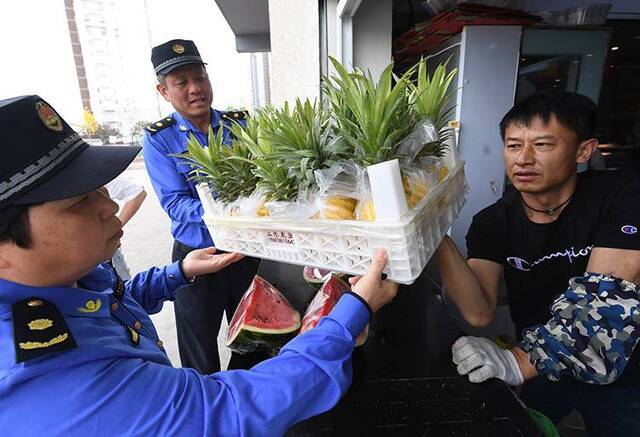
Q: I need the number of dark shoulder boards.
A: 3